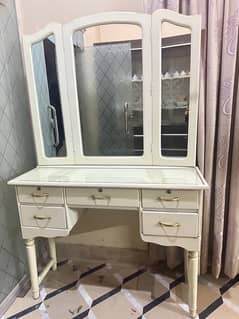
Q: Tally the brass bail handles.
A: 5